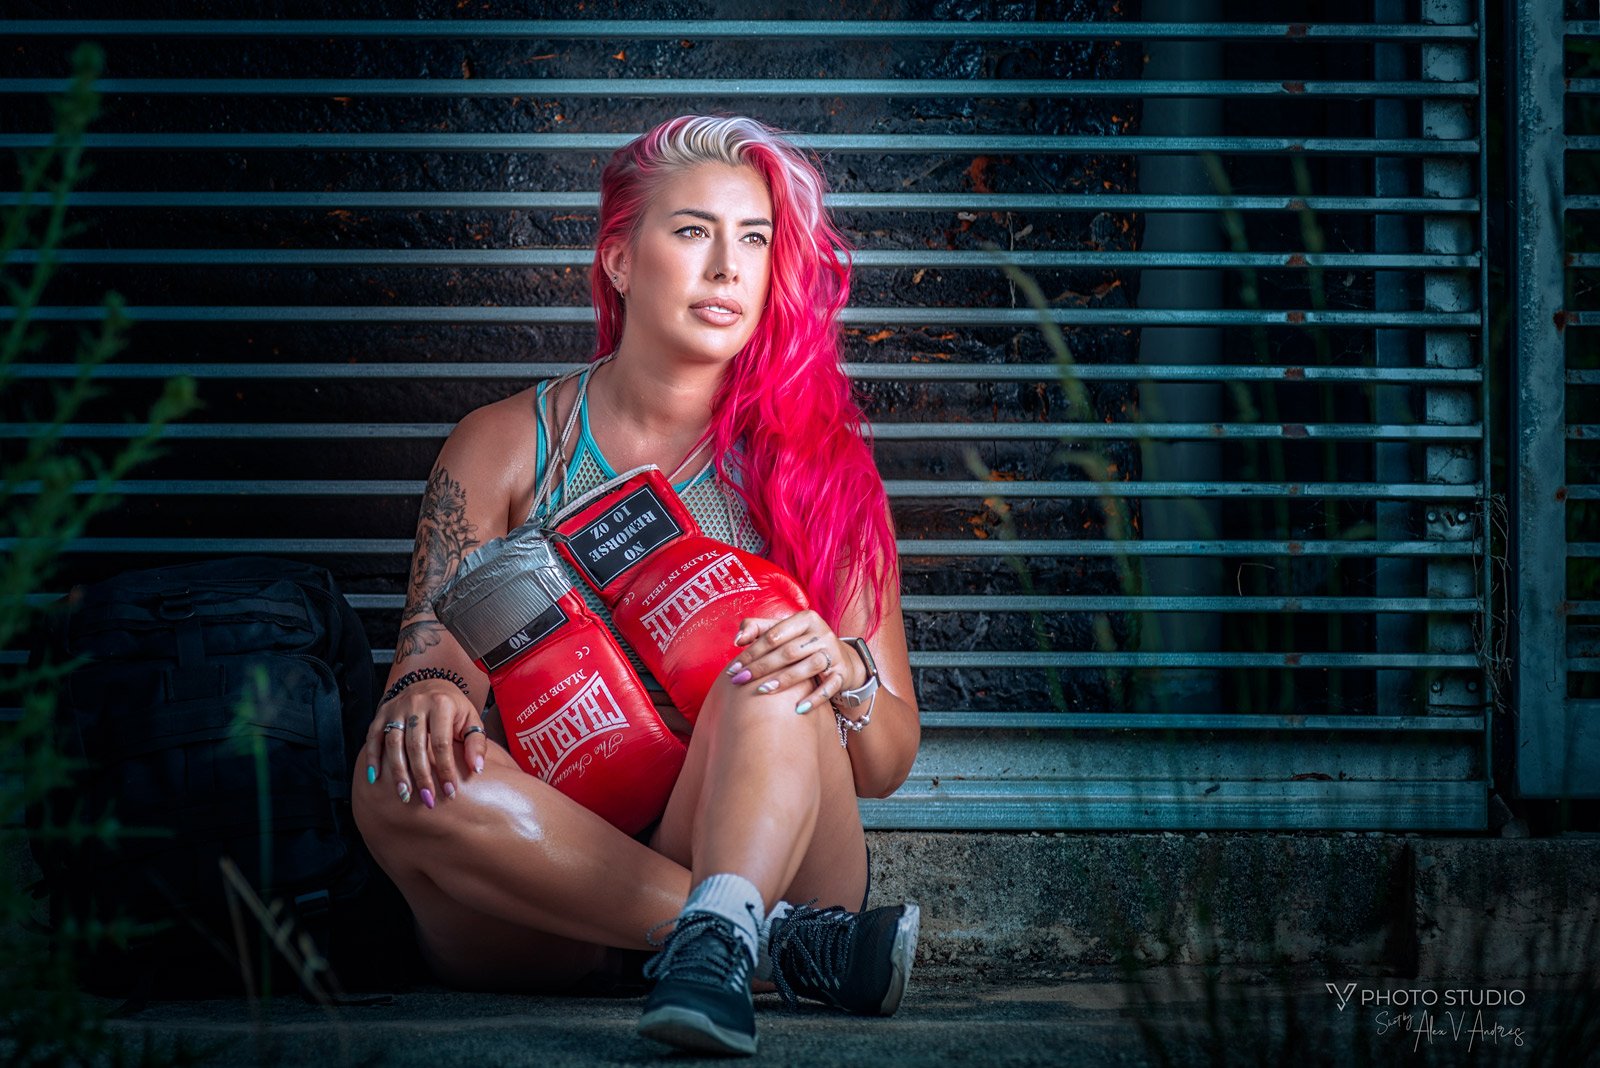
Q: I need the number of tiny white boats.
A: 0